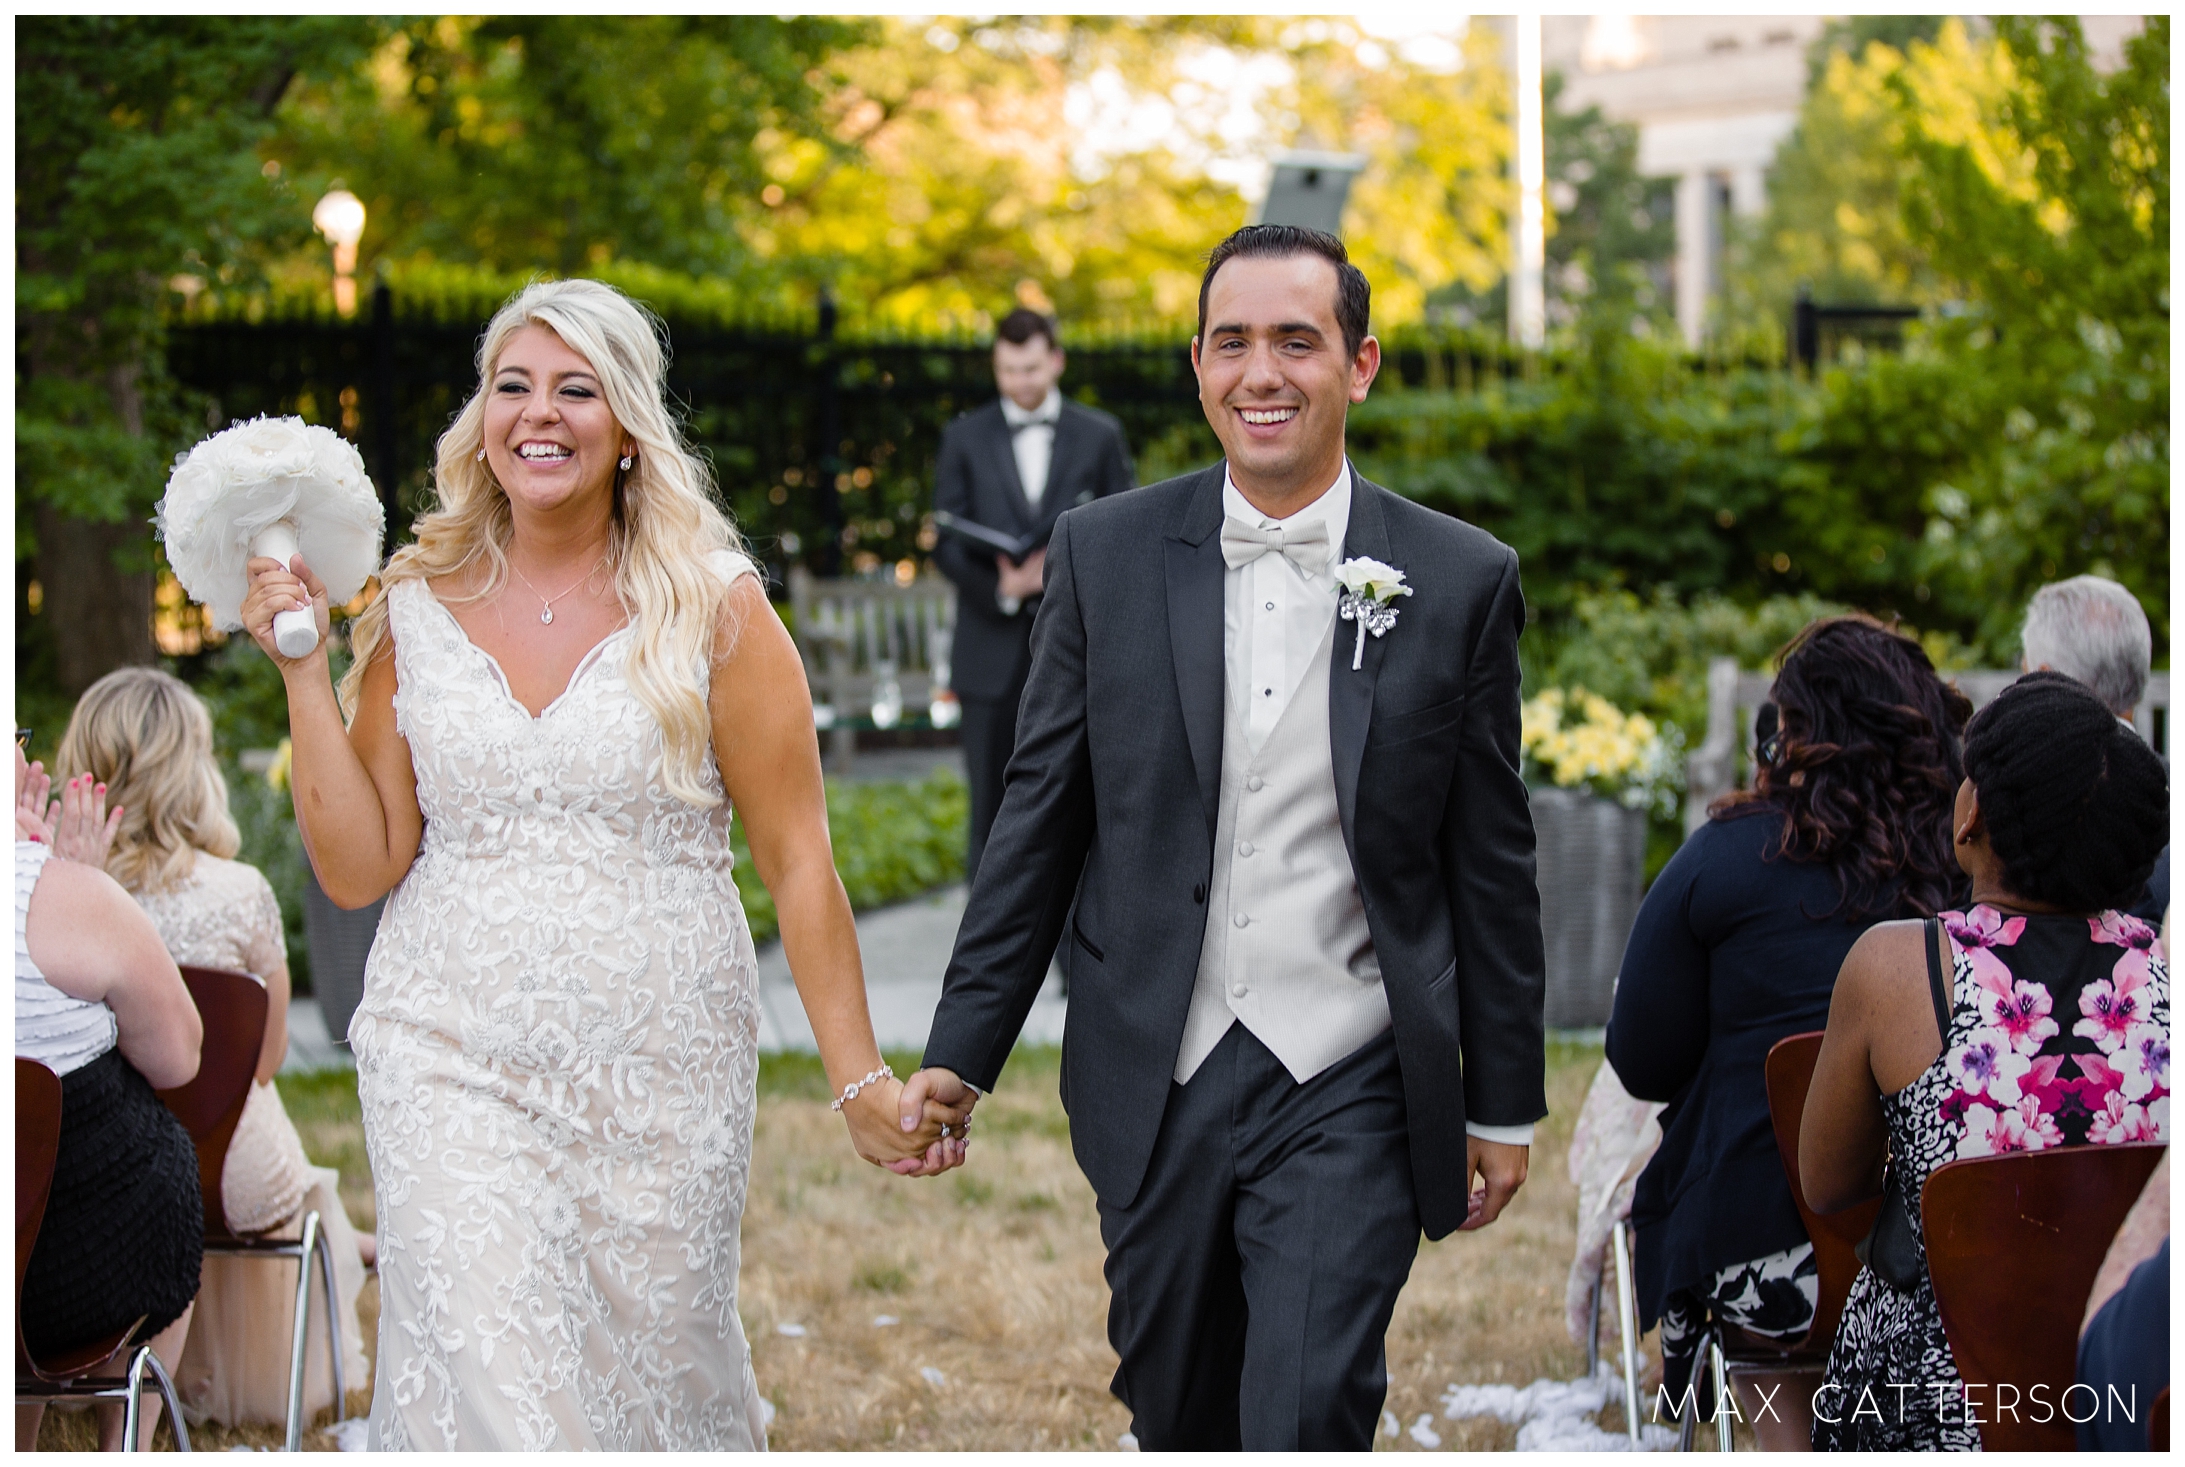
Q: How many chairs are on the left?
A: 2